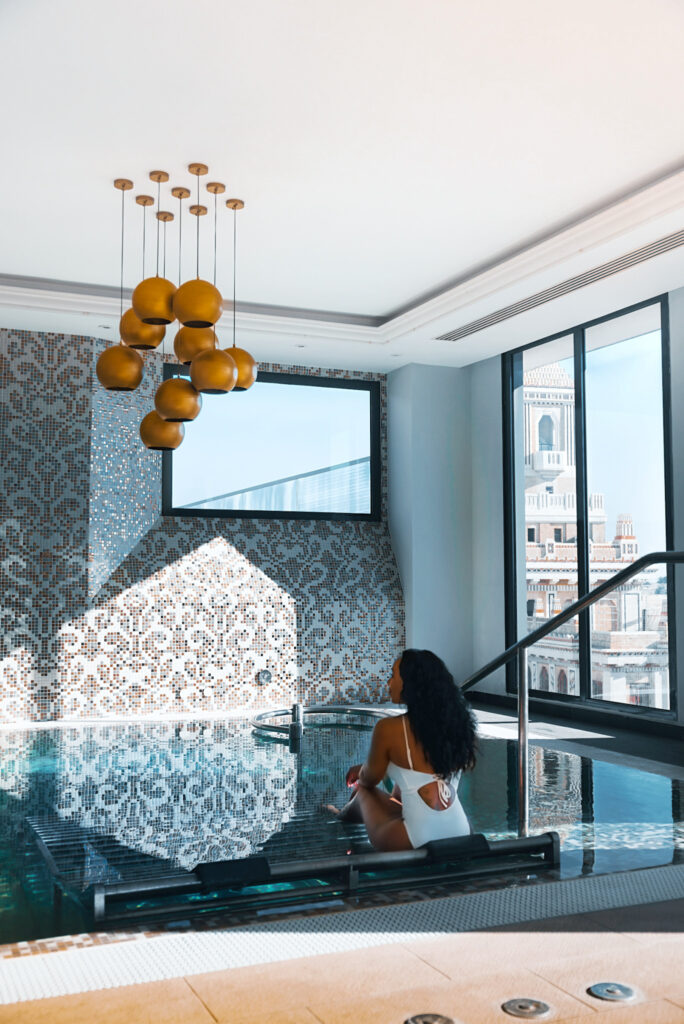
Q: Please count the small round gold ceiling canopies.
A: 9